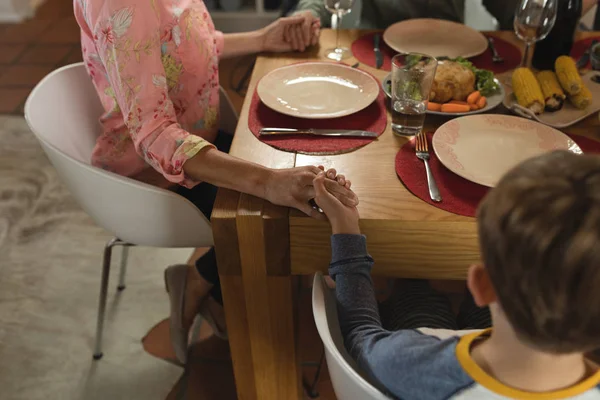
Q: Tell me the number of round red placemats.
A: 4